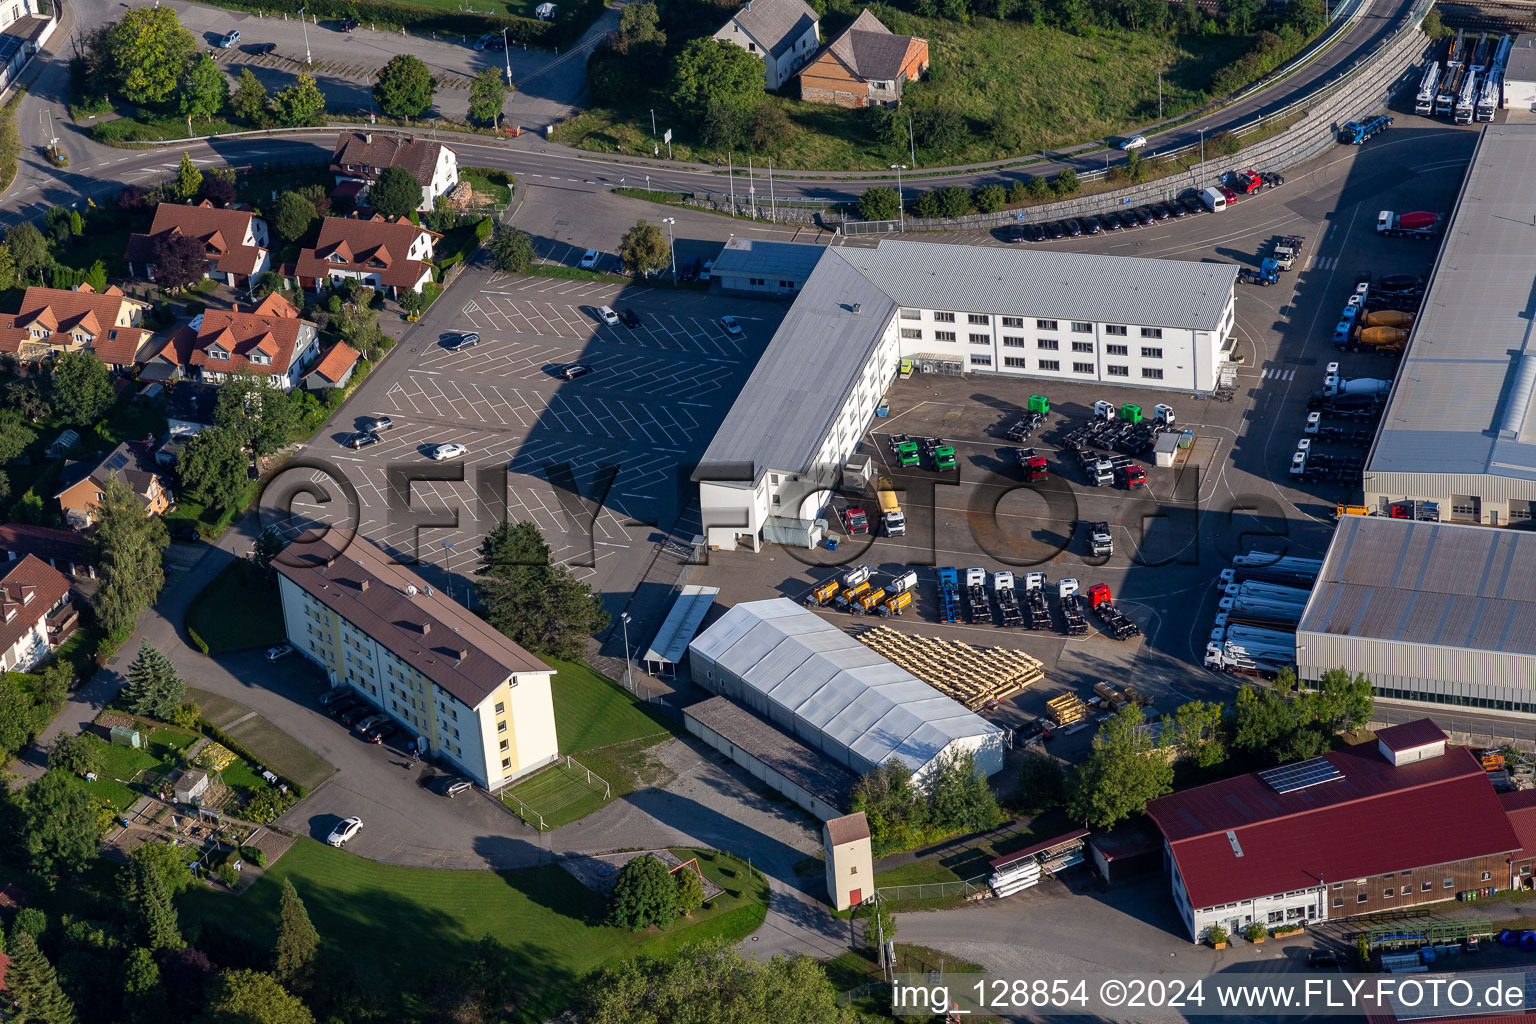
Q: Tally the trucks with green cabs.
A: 4